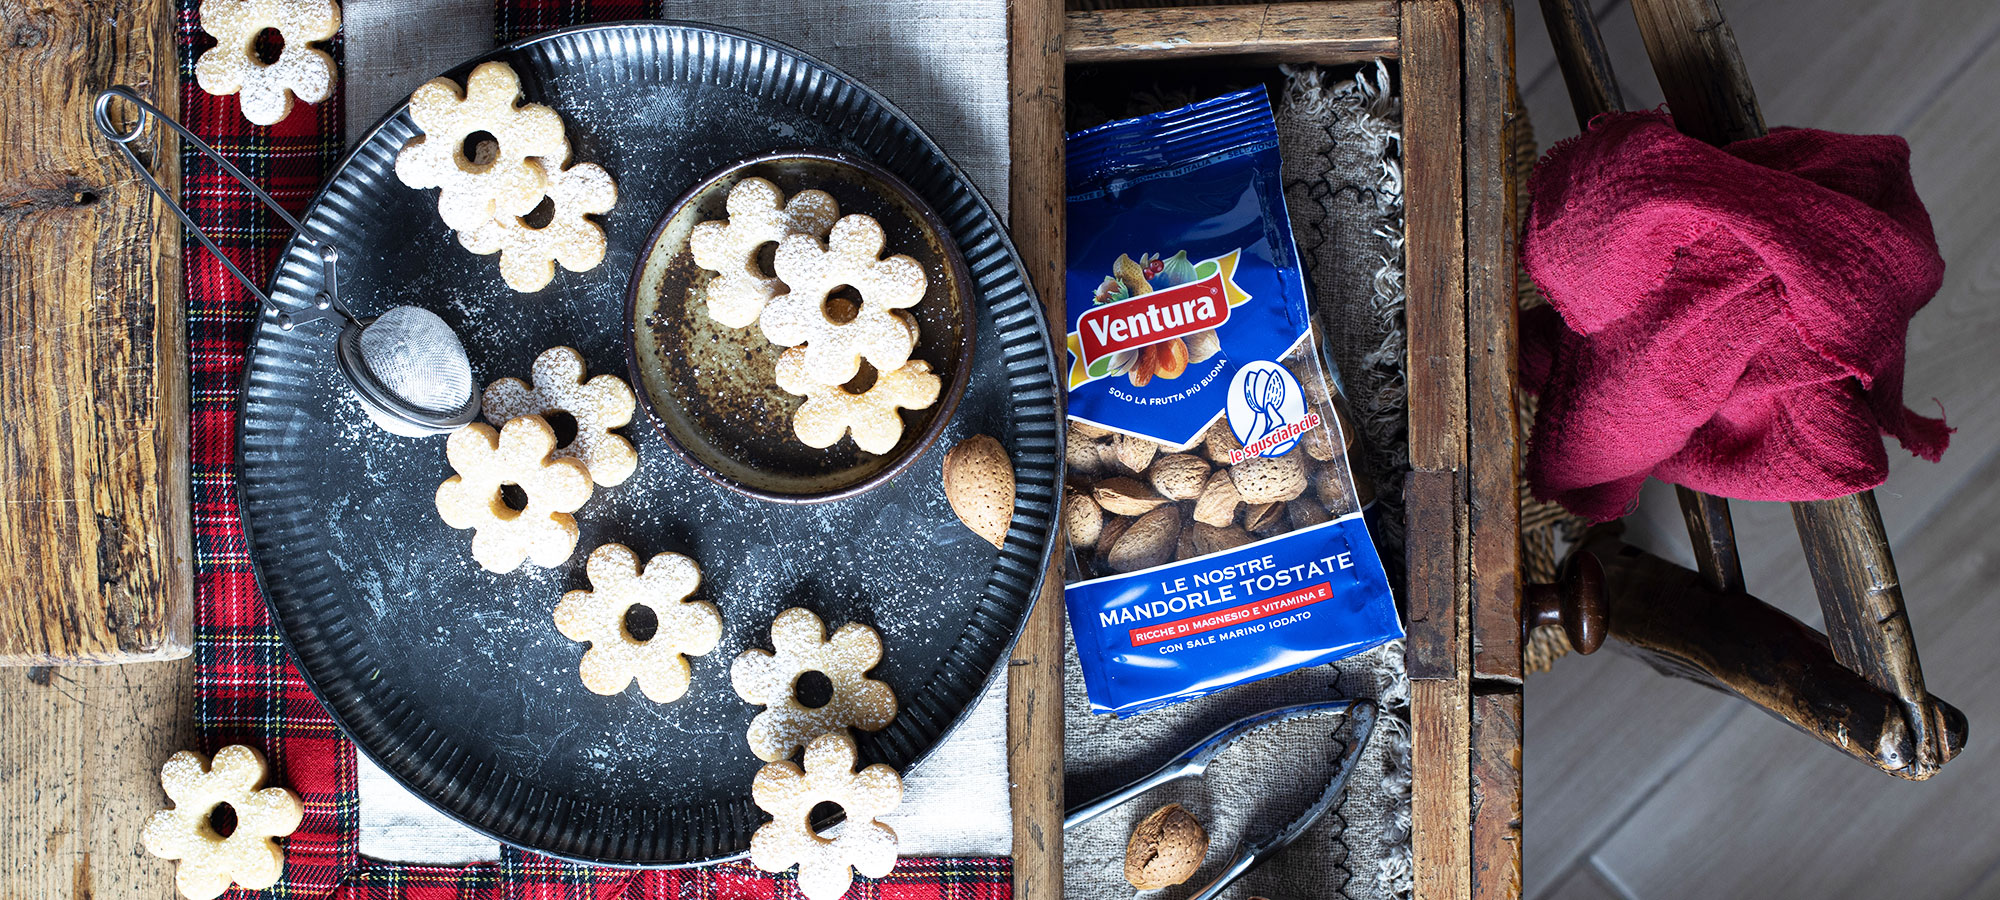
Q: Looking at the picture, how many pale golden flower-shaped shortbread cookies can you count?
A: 12